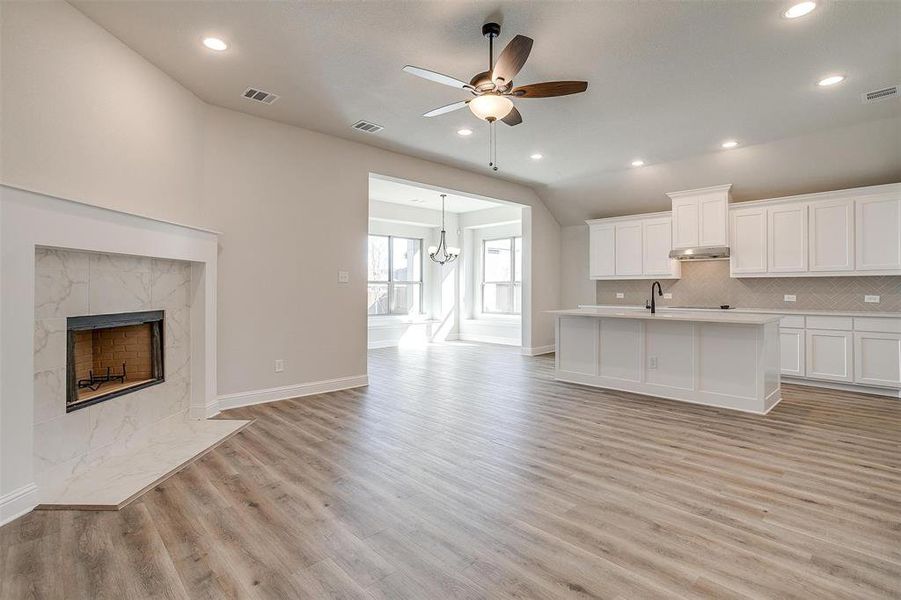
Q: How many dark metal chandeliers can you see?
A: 1